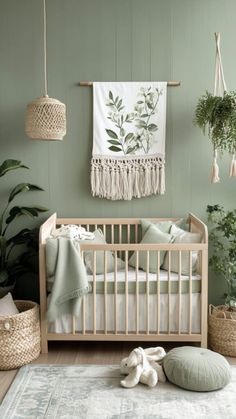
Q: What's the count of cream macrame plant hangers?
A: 1